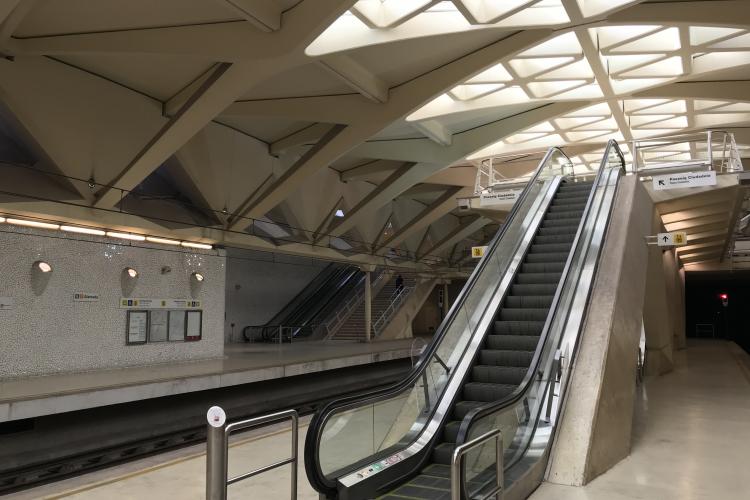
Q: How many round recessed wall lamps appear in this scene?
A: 3